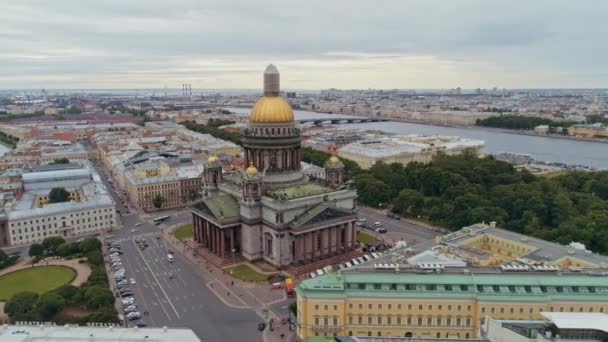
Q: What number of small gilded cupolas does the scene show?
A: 3